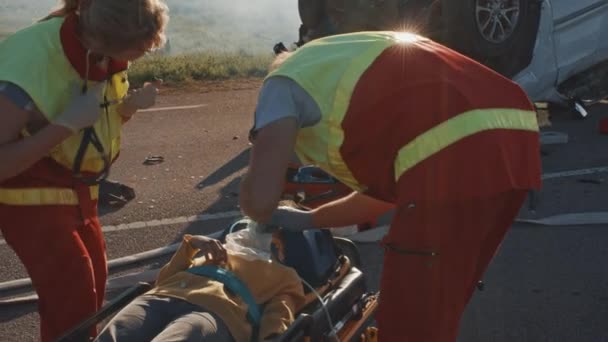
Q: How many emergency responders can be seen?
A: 2